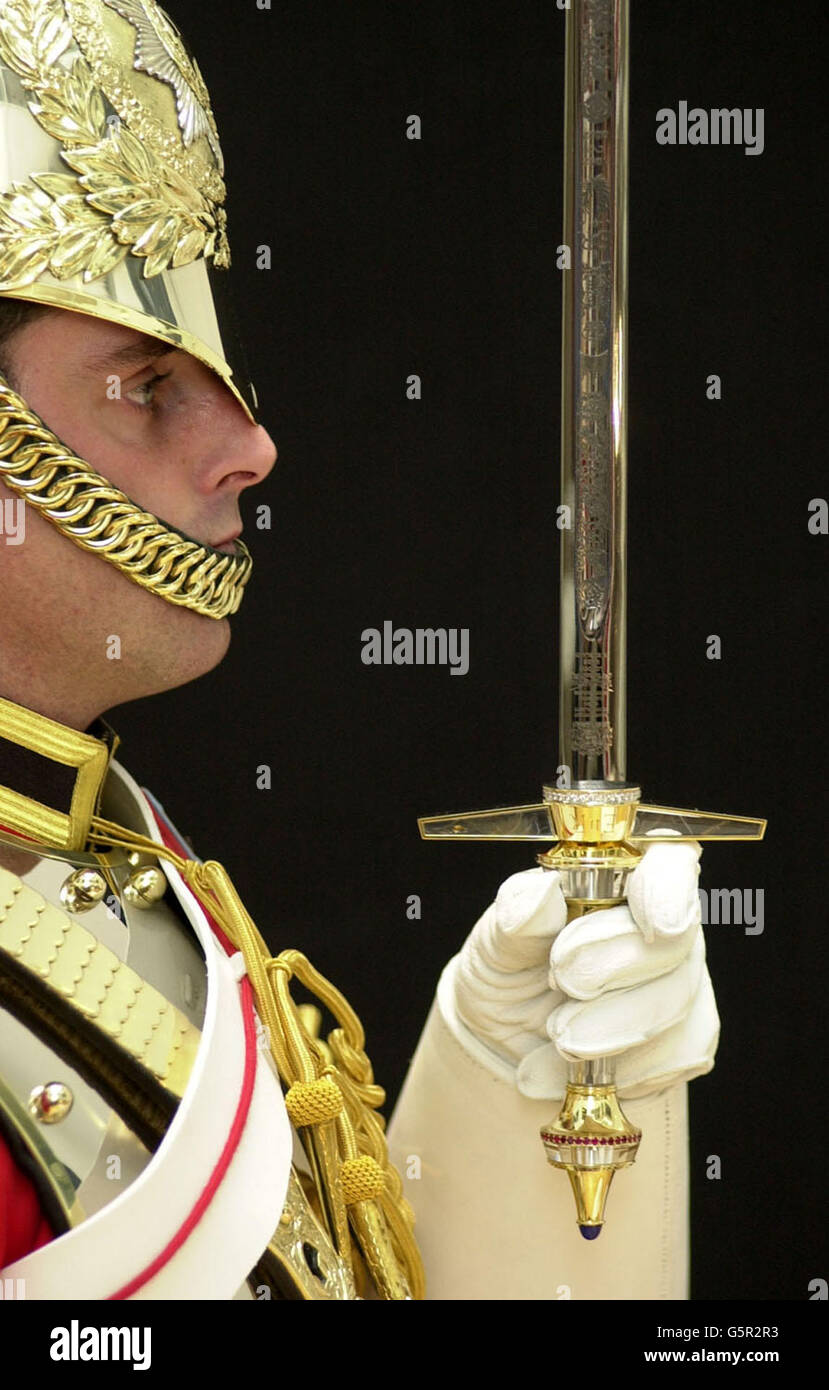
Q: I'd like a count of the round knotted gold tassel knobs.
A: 2